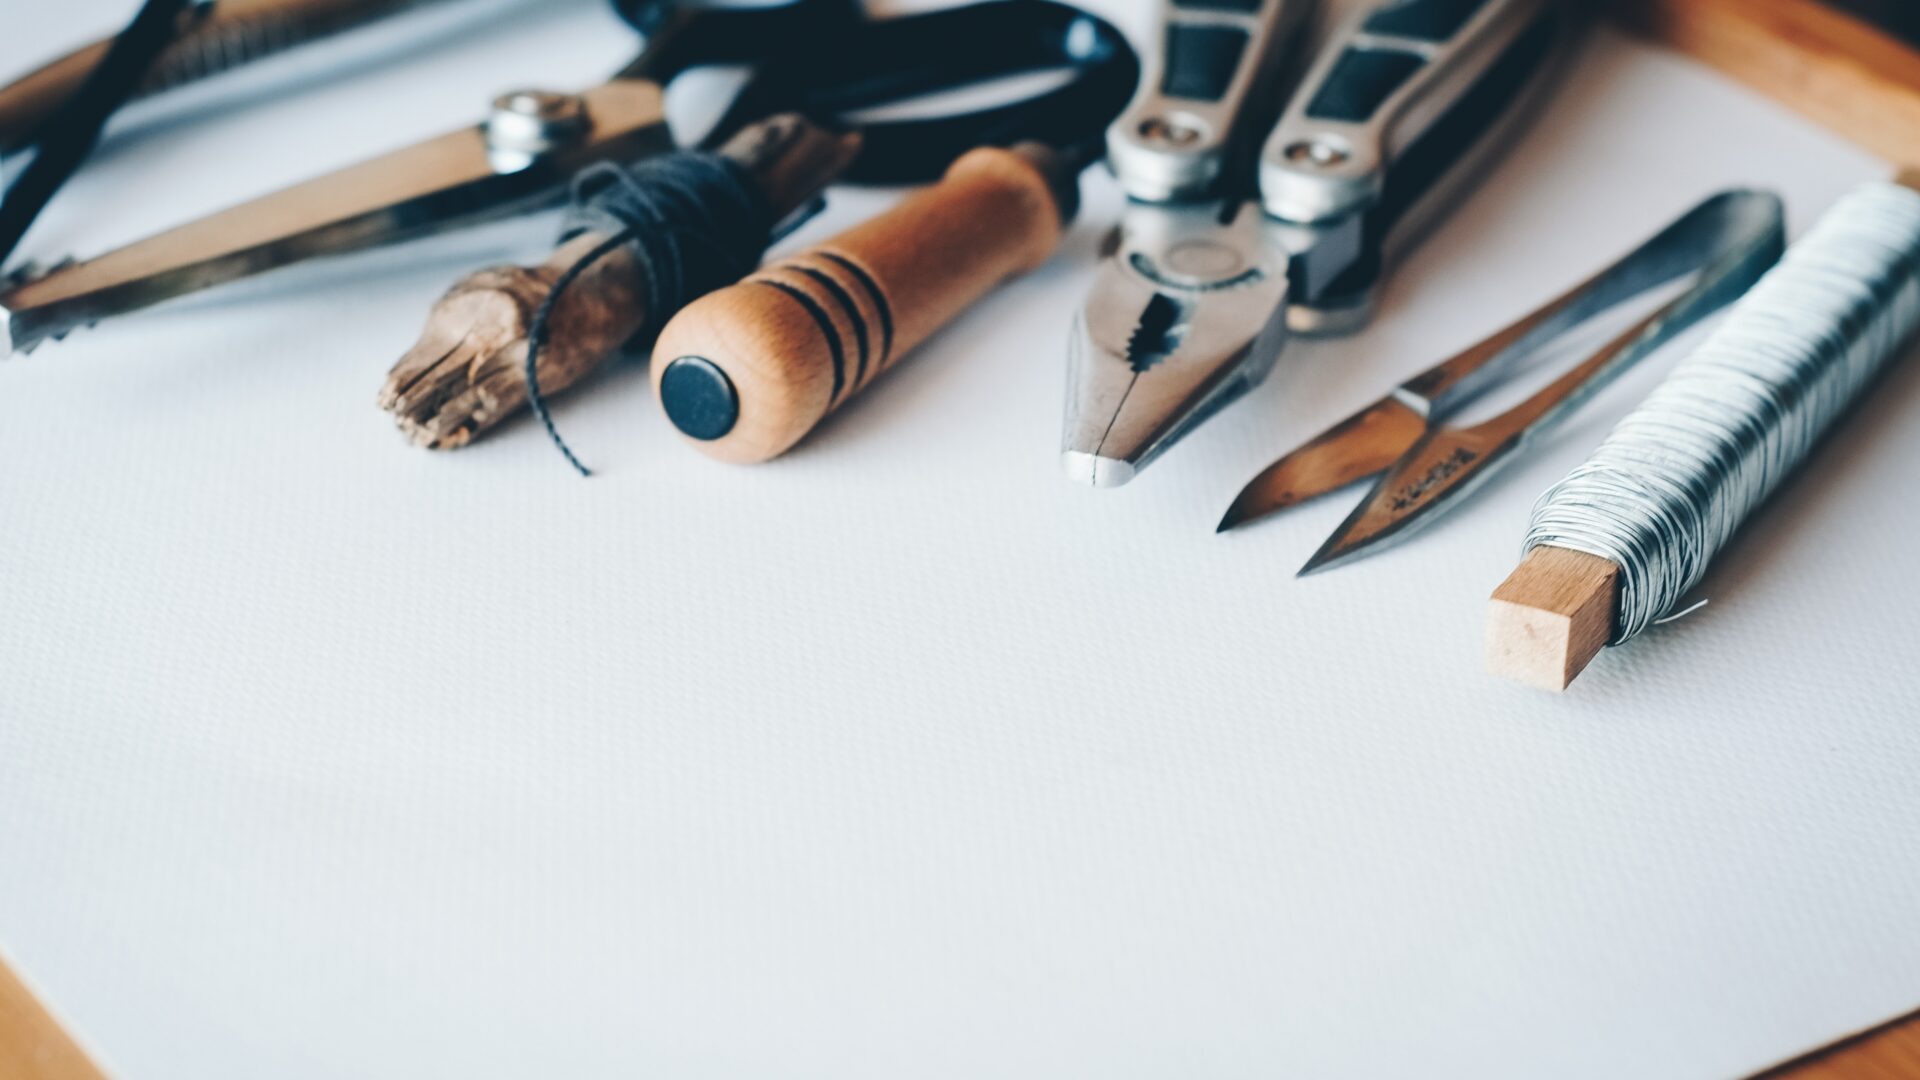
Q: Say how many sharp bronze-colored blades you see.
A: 2